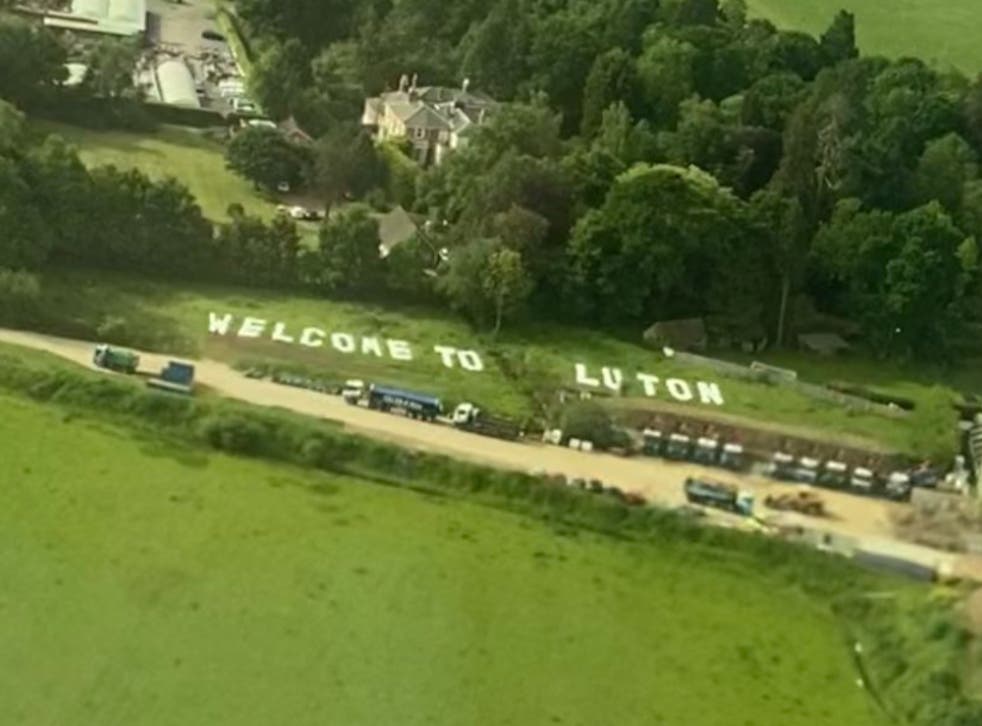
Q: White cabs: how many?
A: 2